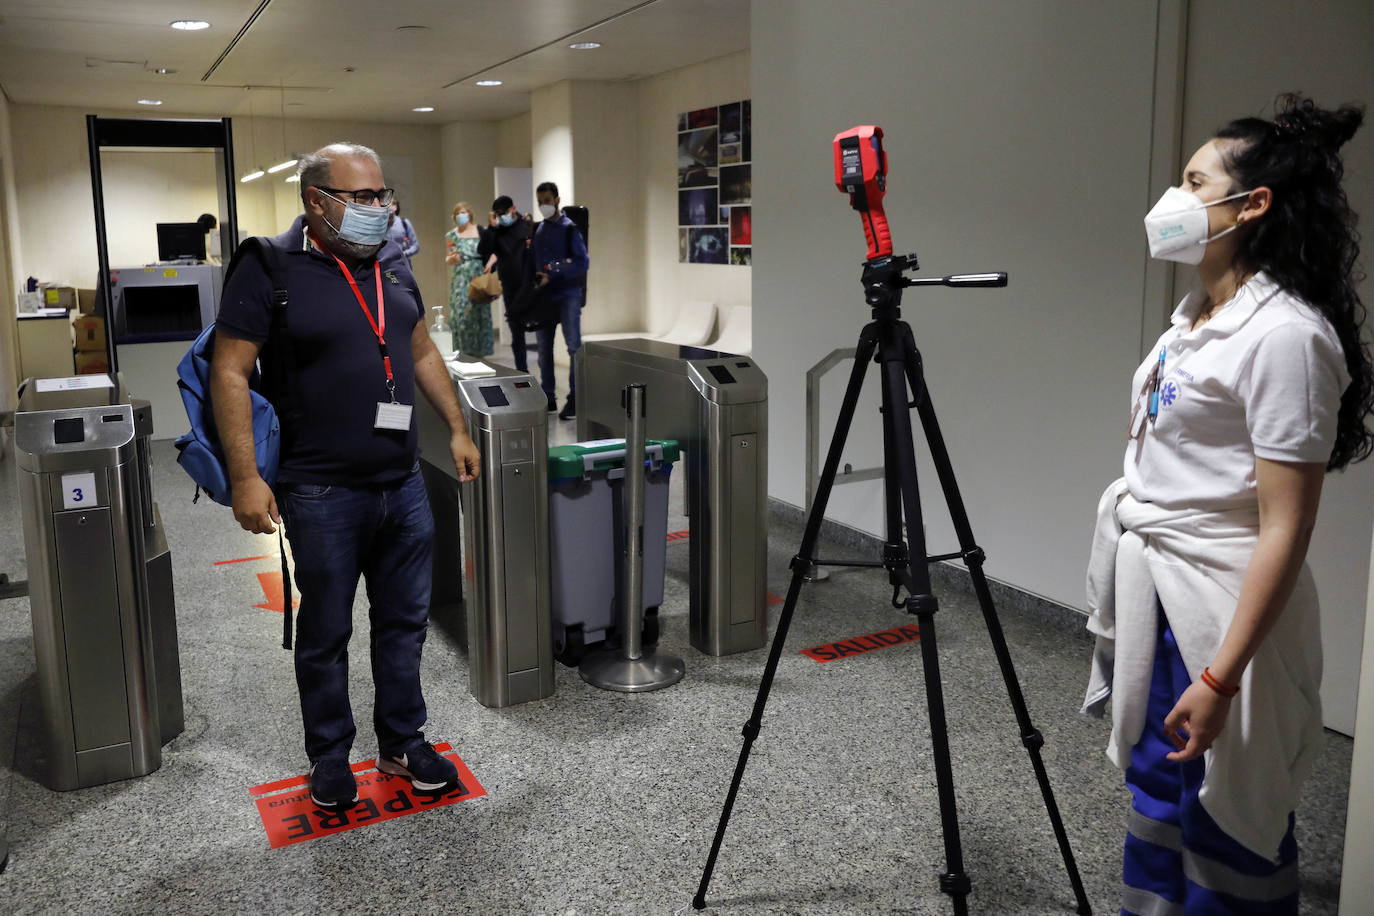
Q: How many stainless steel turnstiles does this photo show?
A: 3